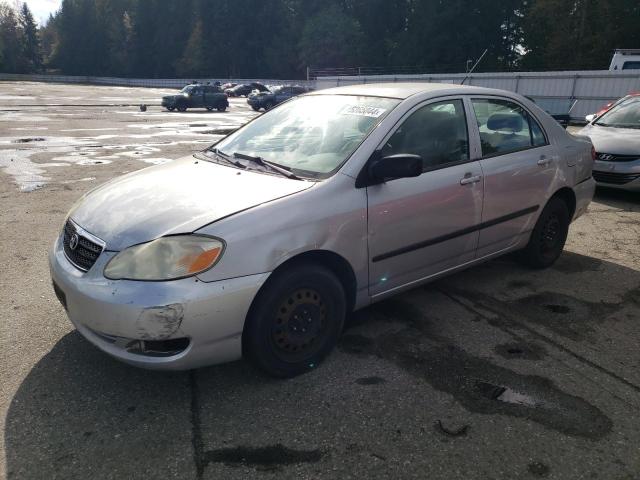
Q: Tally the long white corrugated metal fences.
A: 1